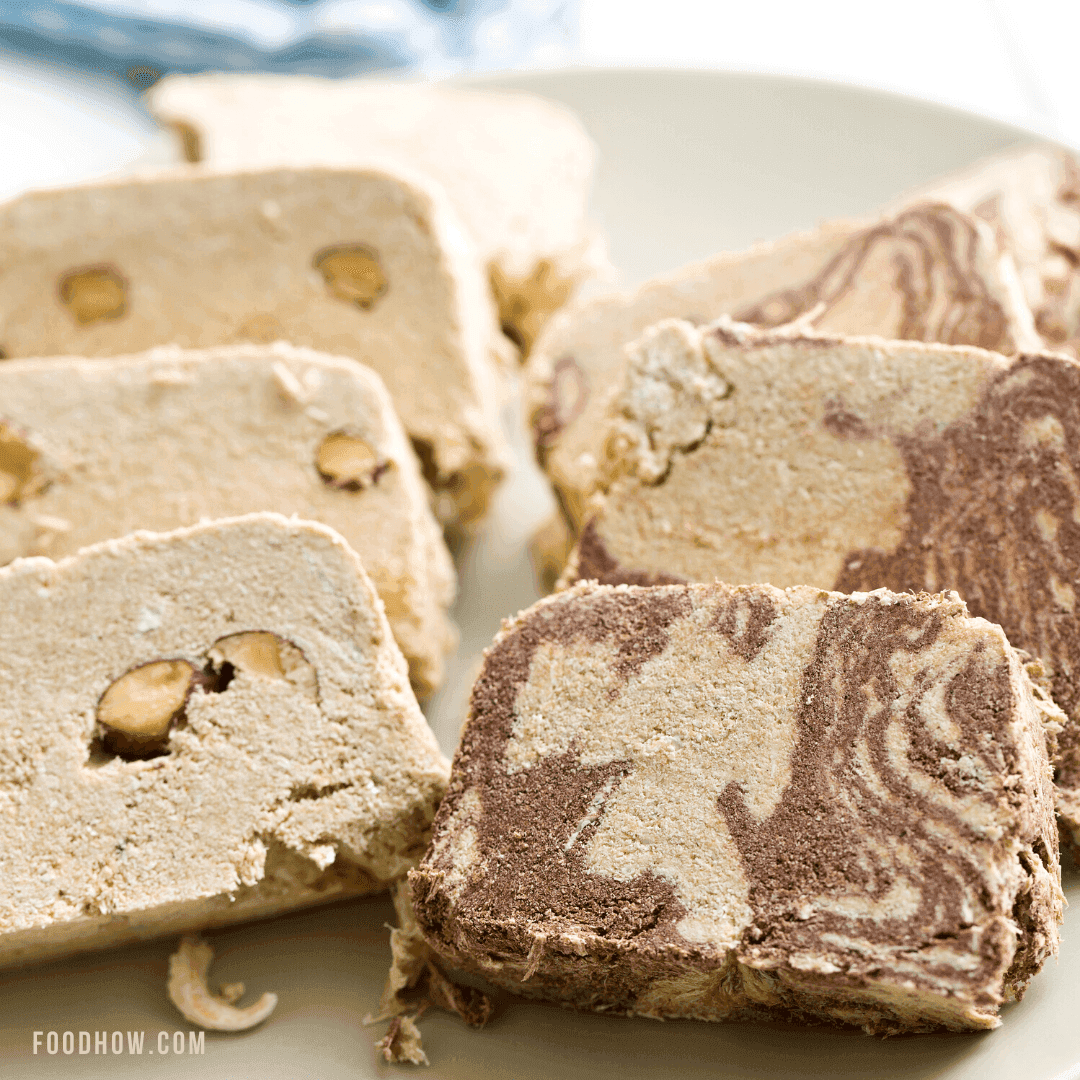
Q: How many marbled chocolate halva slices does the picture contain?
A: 4